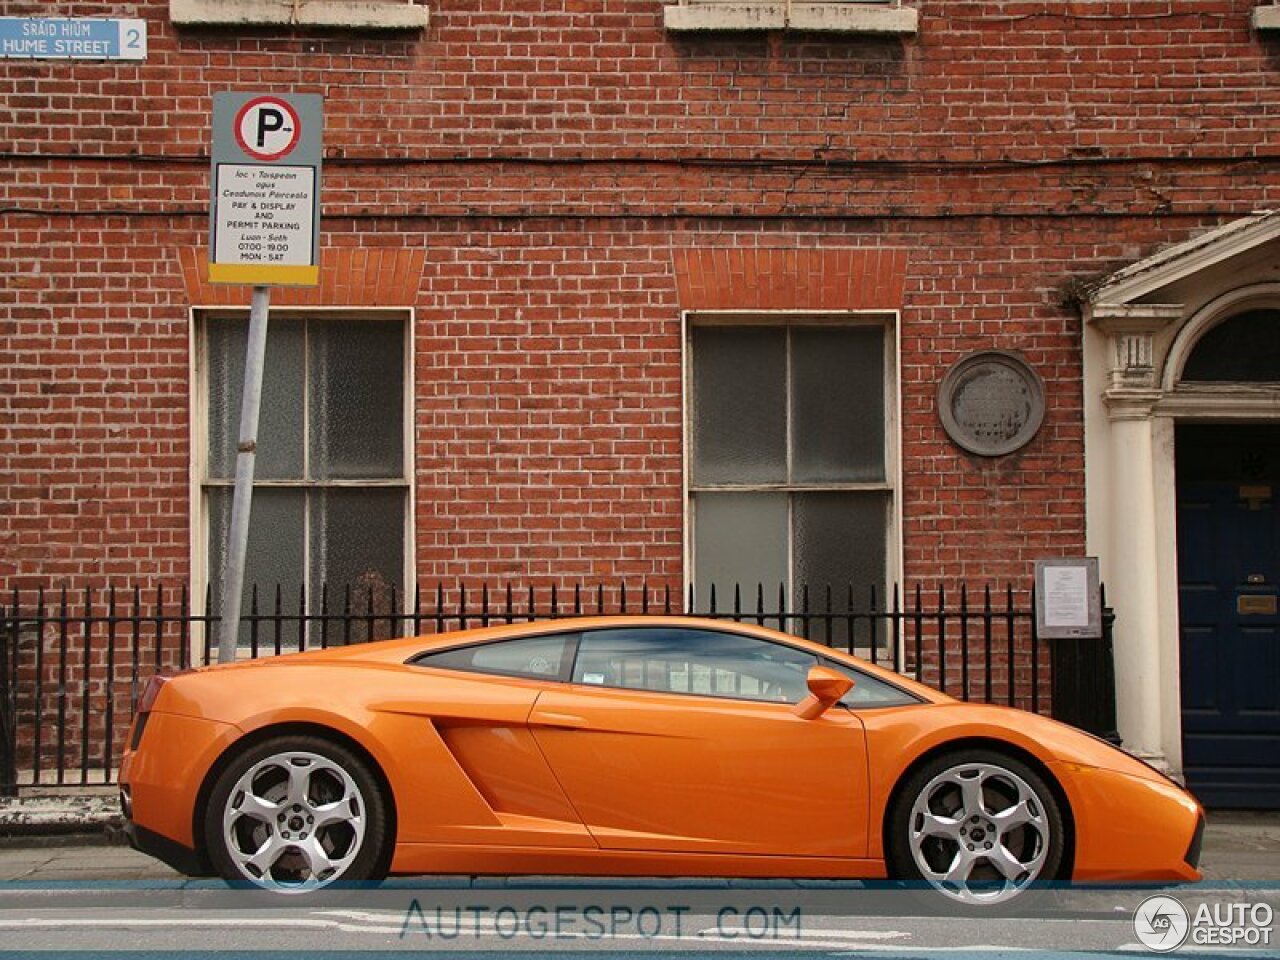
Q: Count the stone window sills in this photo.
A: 3